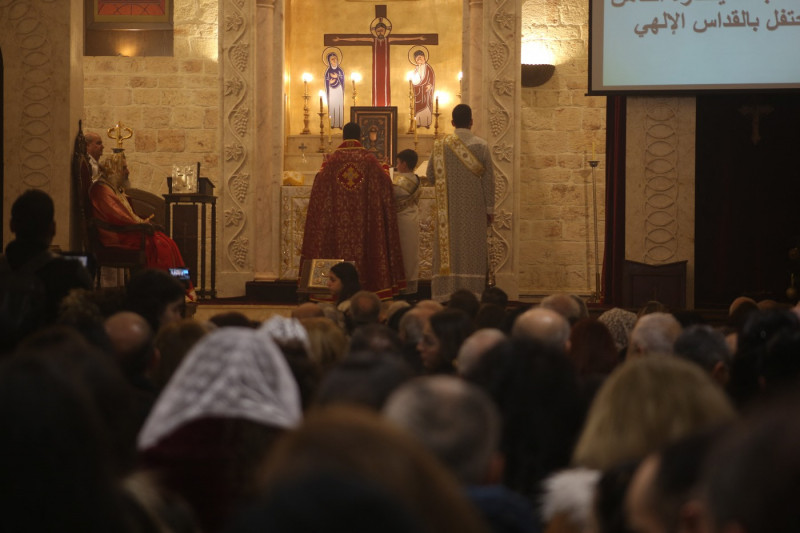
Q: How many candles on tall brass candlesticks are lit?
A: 6